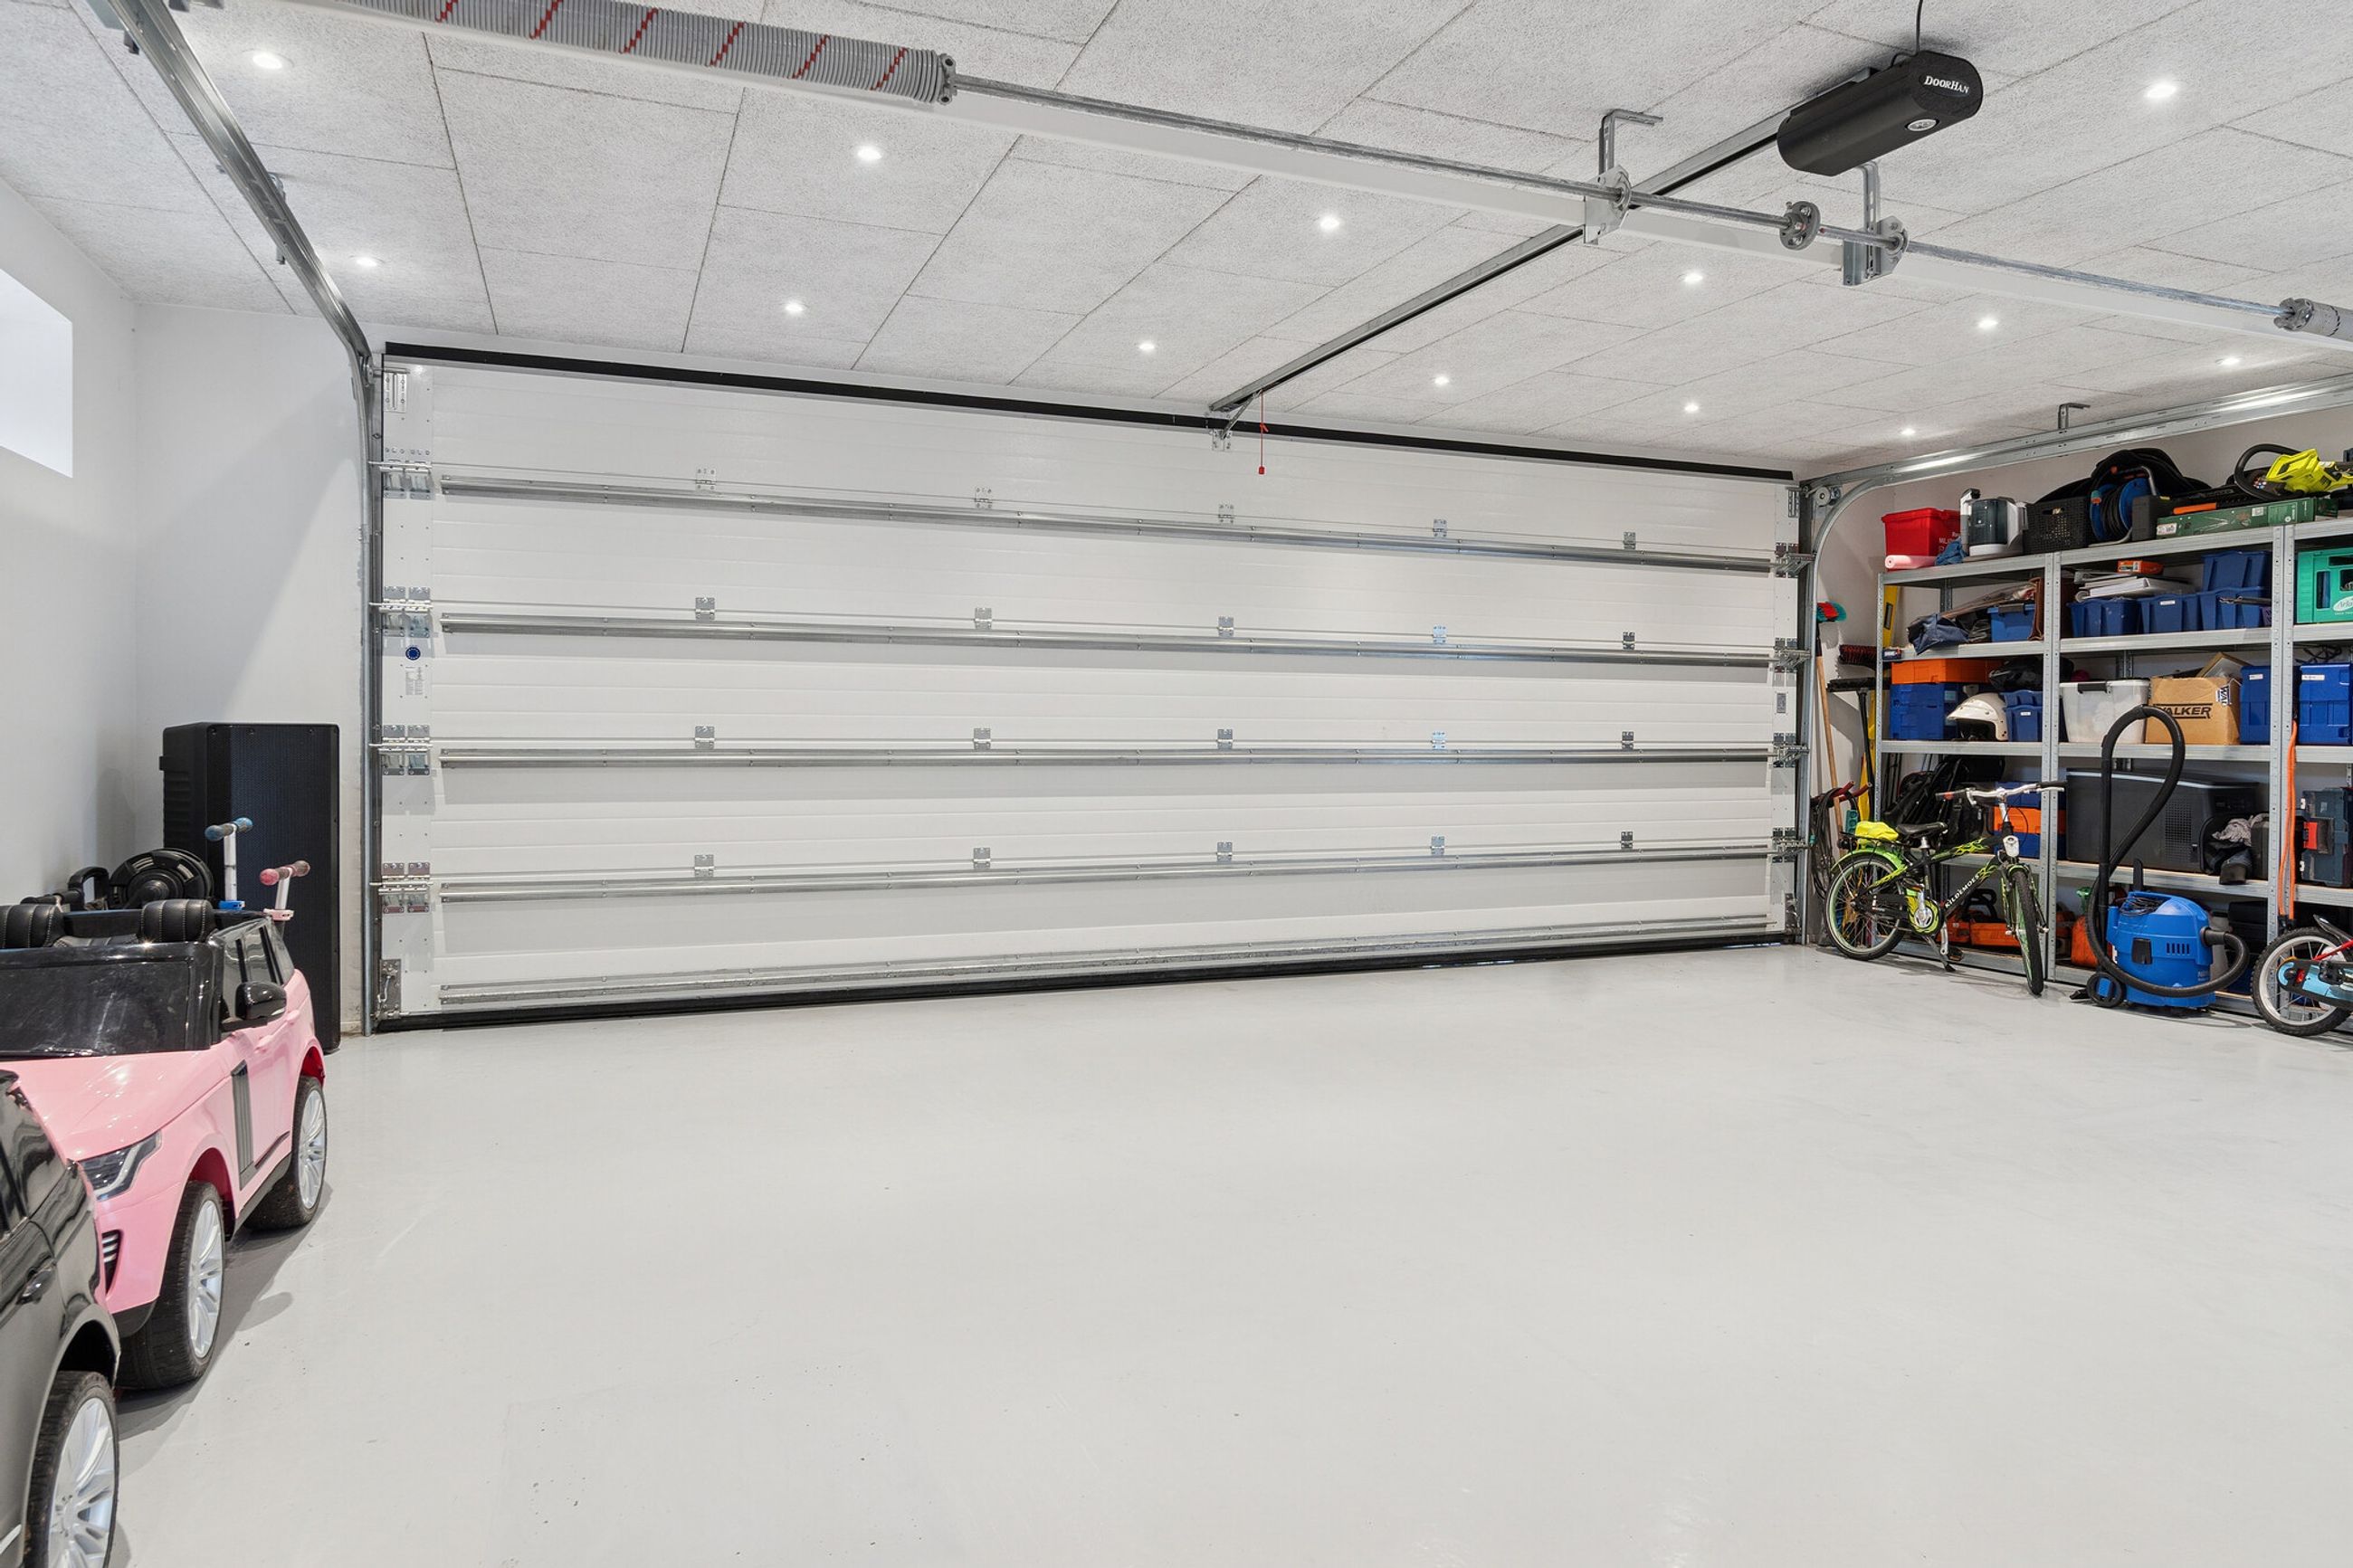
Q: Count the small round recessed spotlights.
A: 13